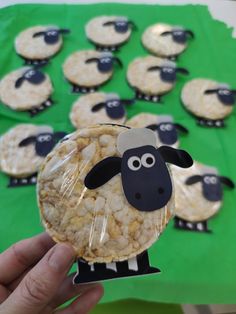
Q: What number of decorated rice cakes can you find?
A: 12